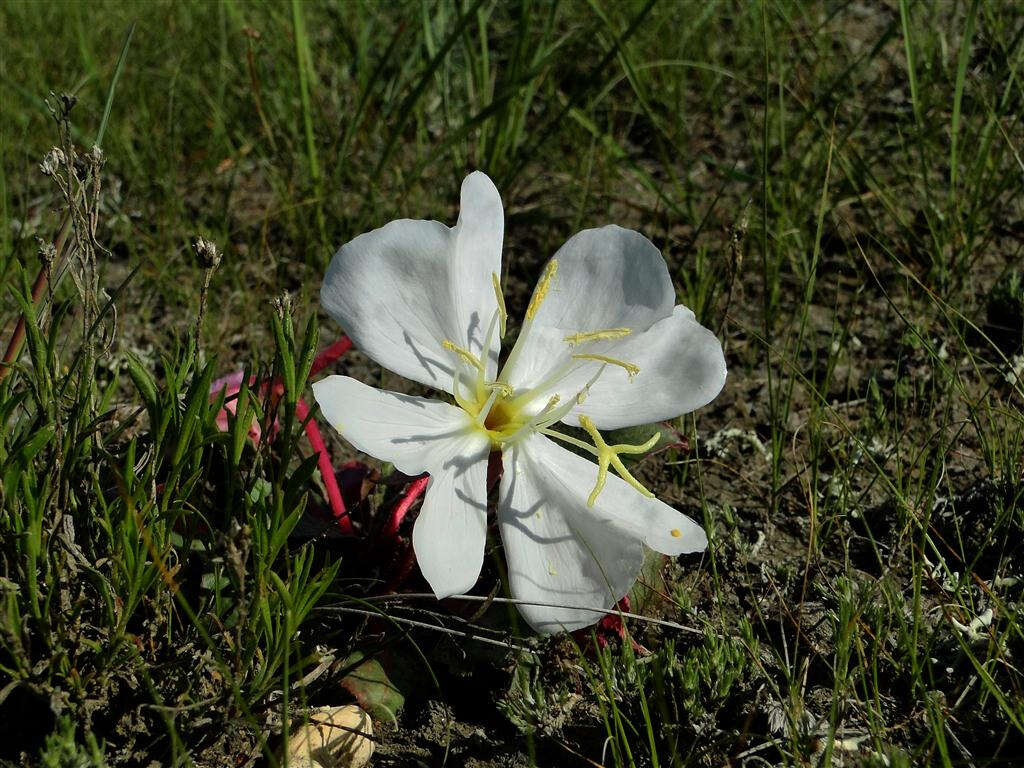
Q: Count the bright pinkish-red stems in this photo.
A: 3